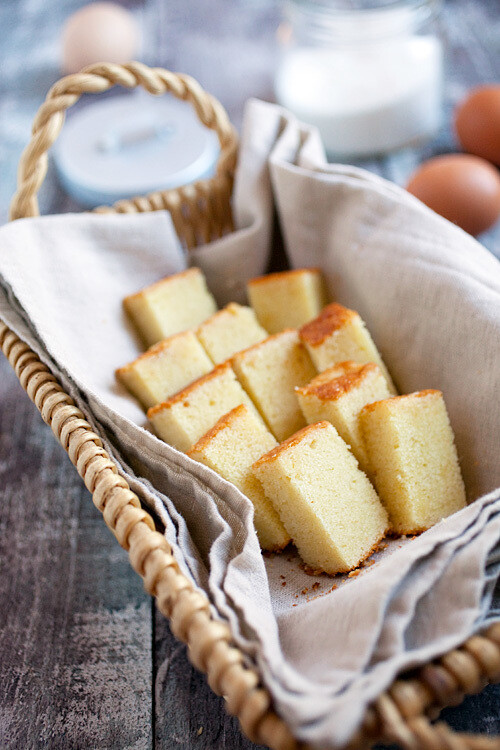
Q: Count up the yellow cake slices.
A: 11